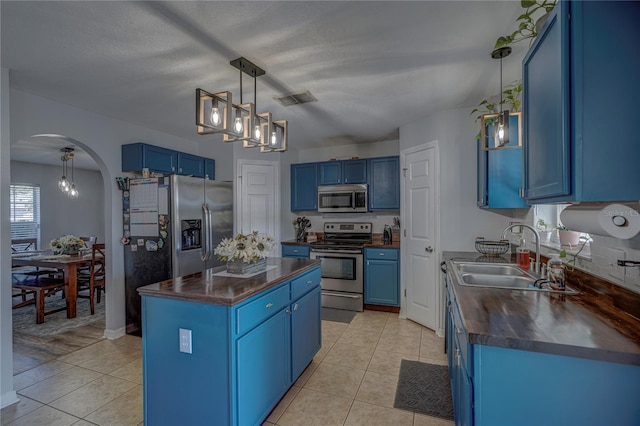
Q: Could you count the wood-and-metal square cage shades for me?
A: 5